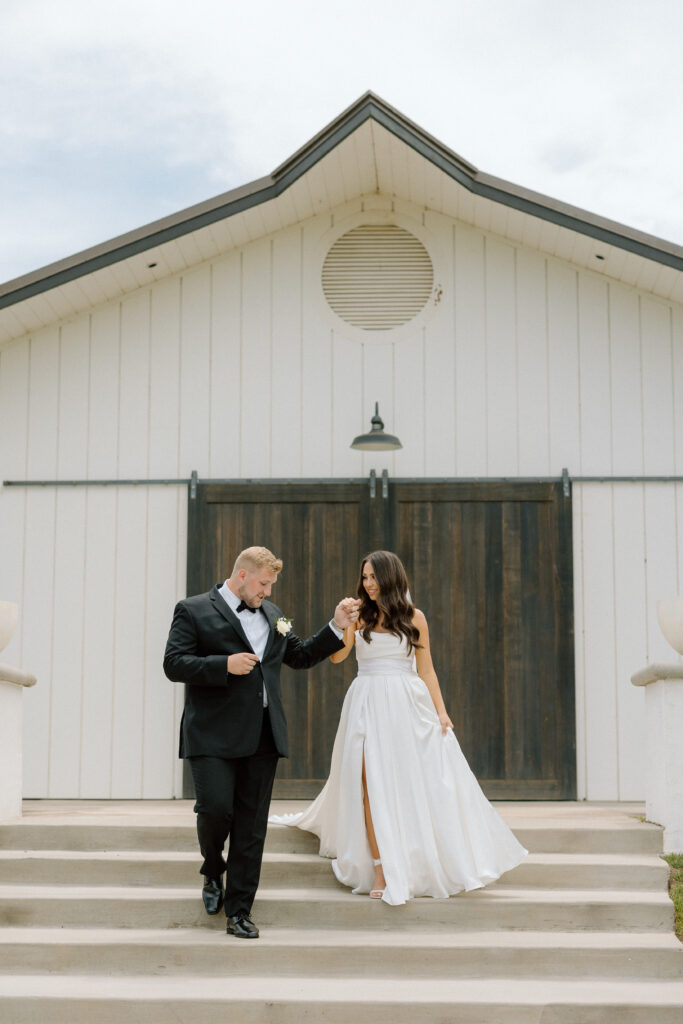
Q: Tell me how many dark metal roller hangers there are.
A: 4